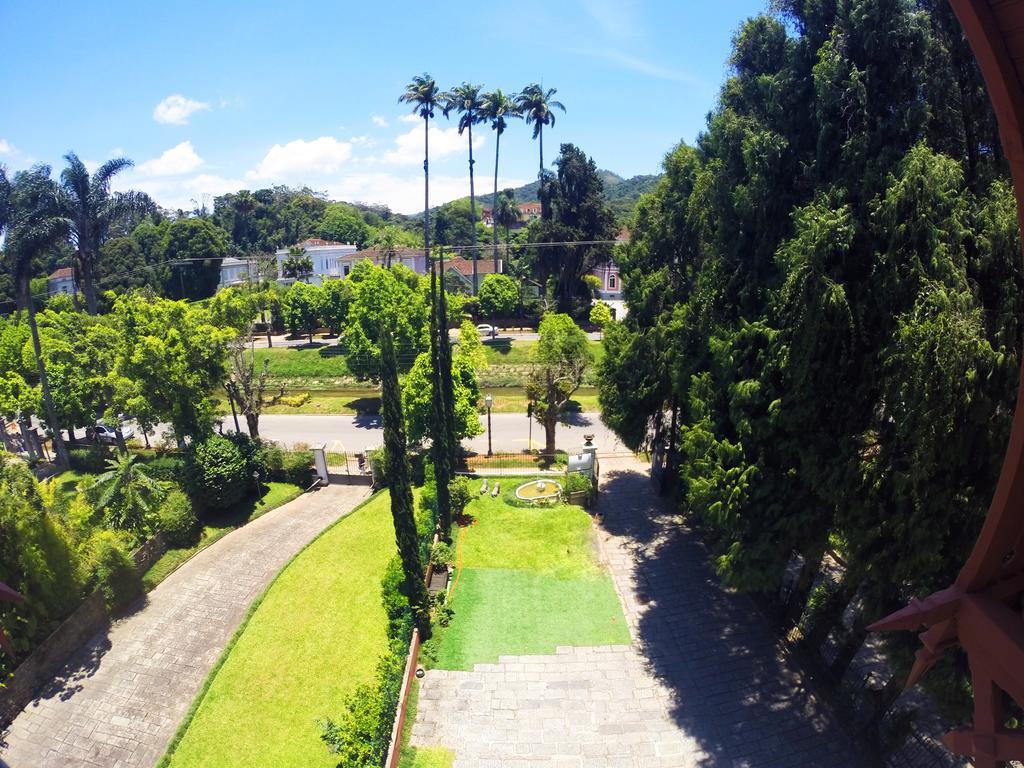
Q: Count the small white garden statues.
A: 2